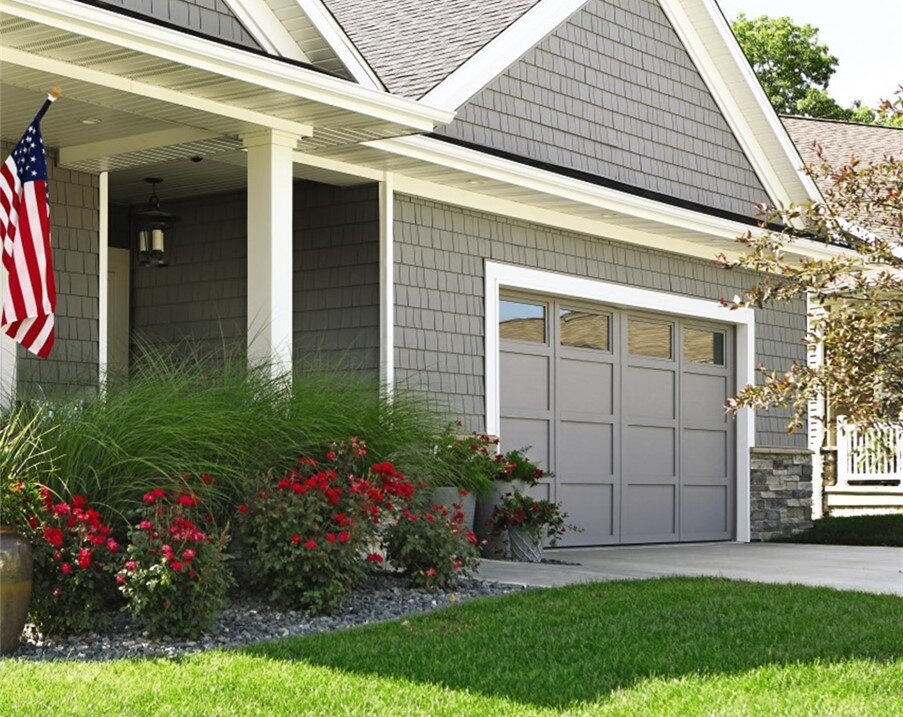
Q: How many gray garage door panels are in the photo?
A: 12